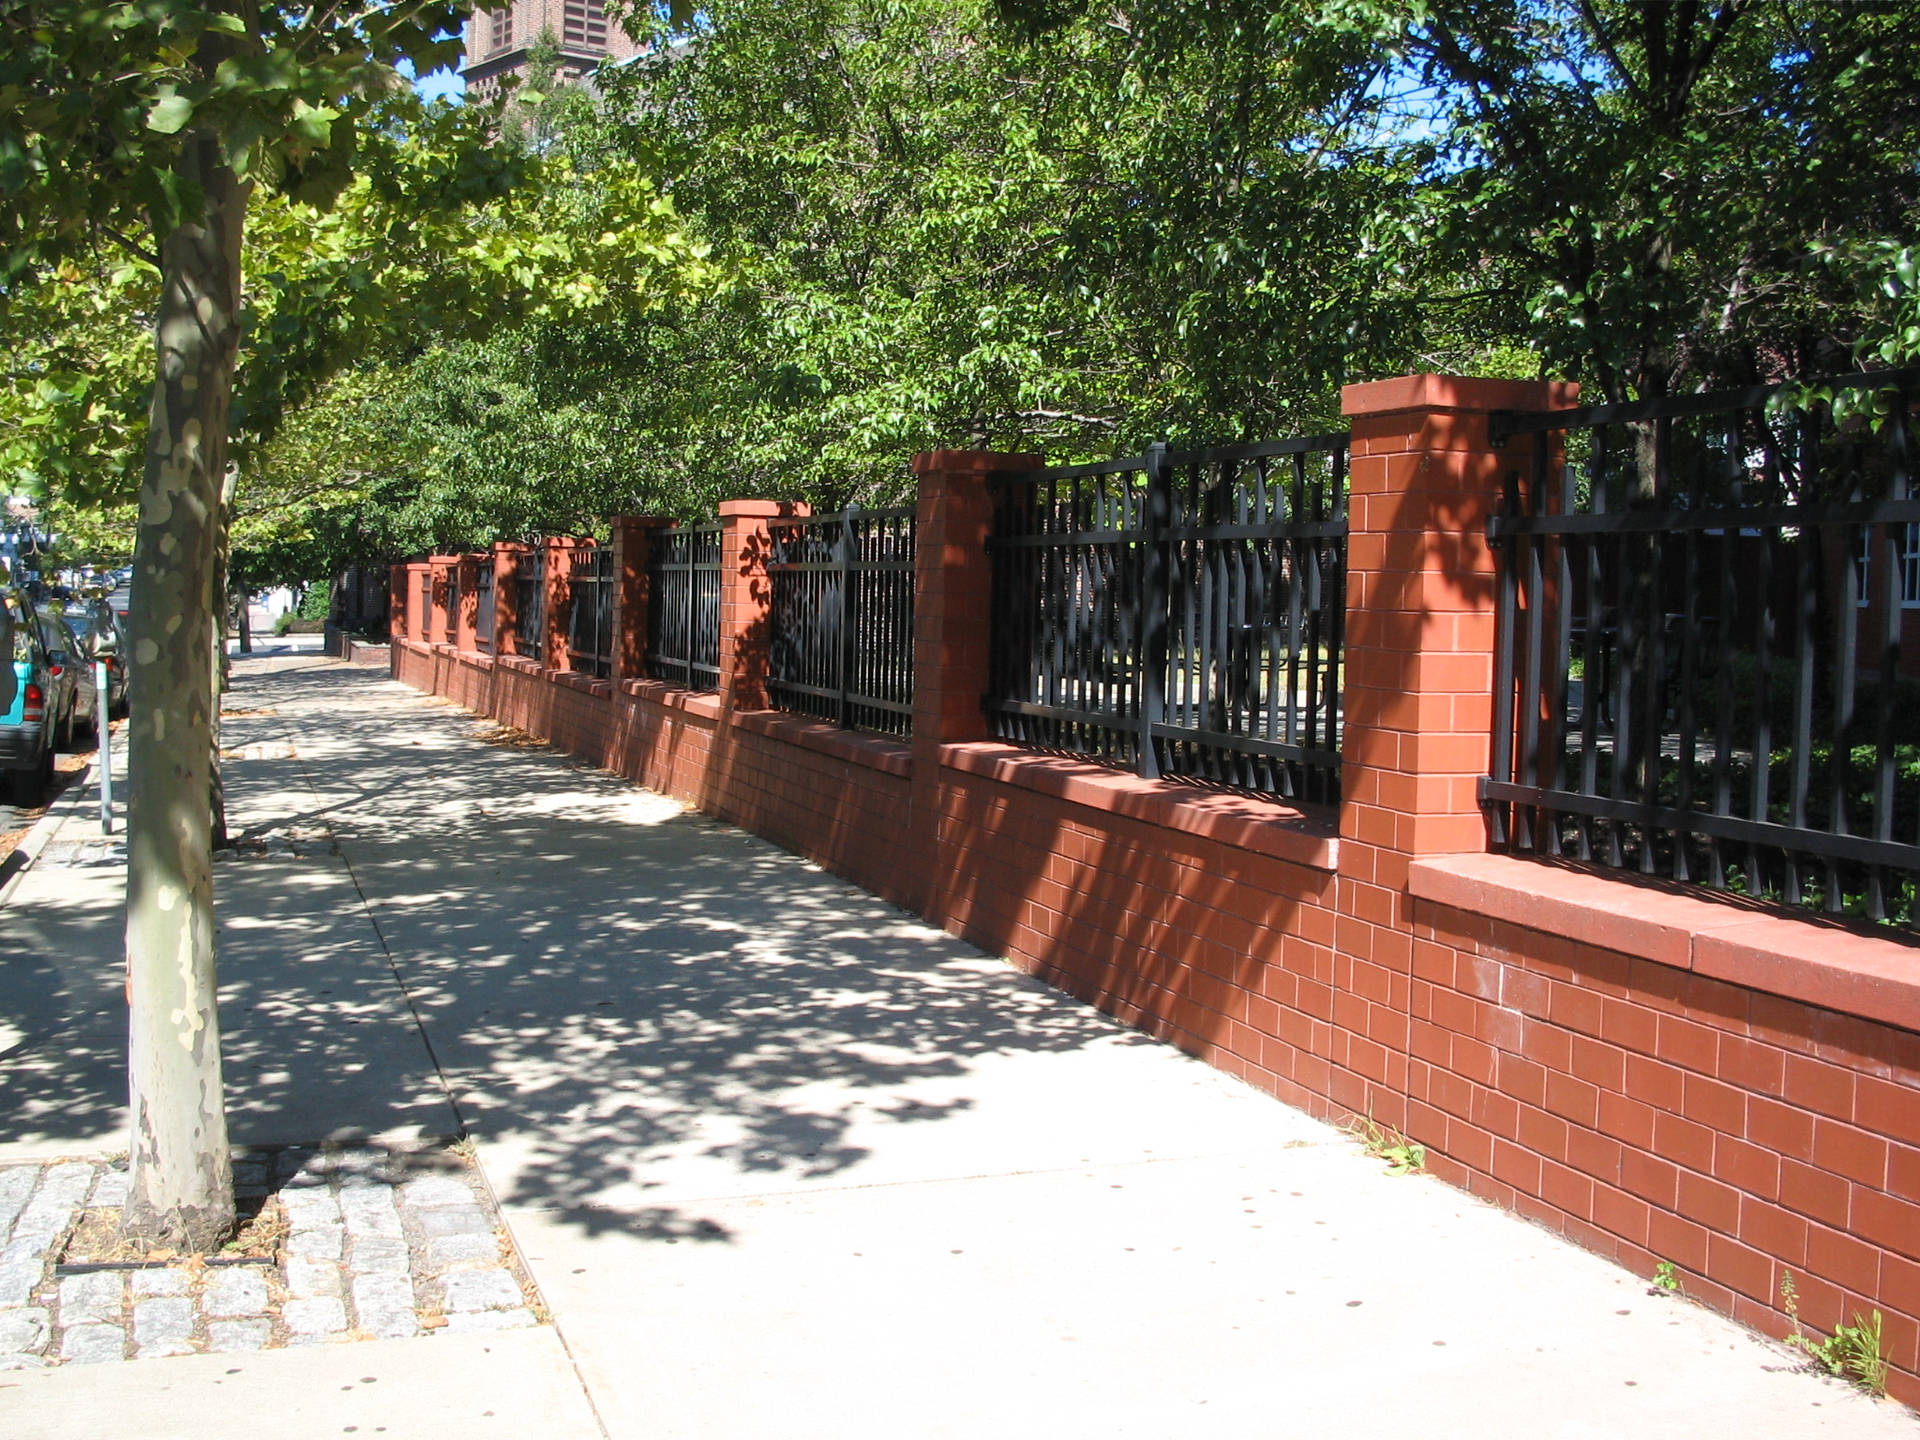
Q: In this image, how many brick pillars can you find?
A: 10